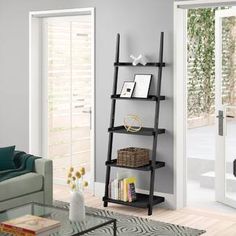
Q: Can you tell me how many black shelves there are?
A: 5